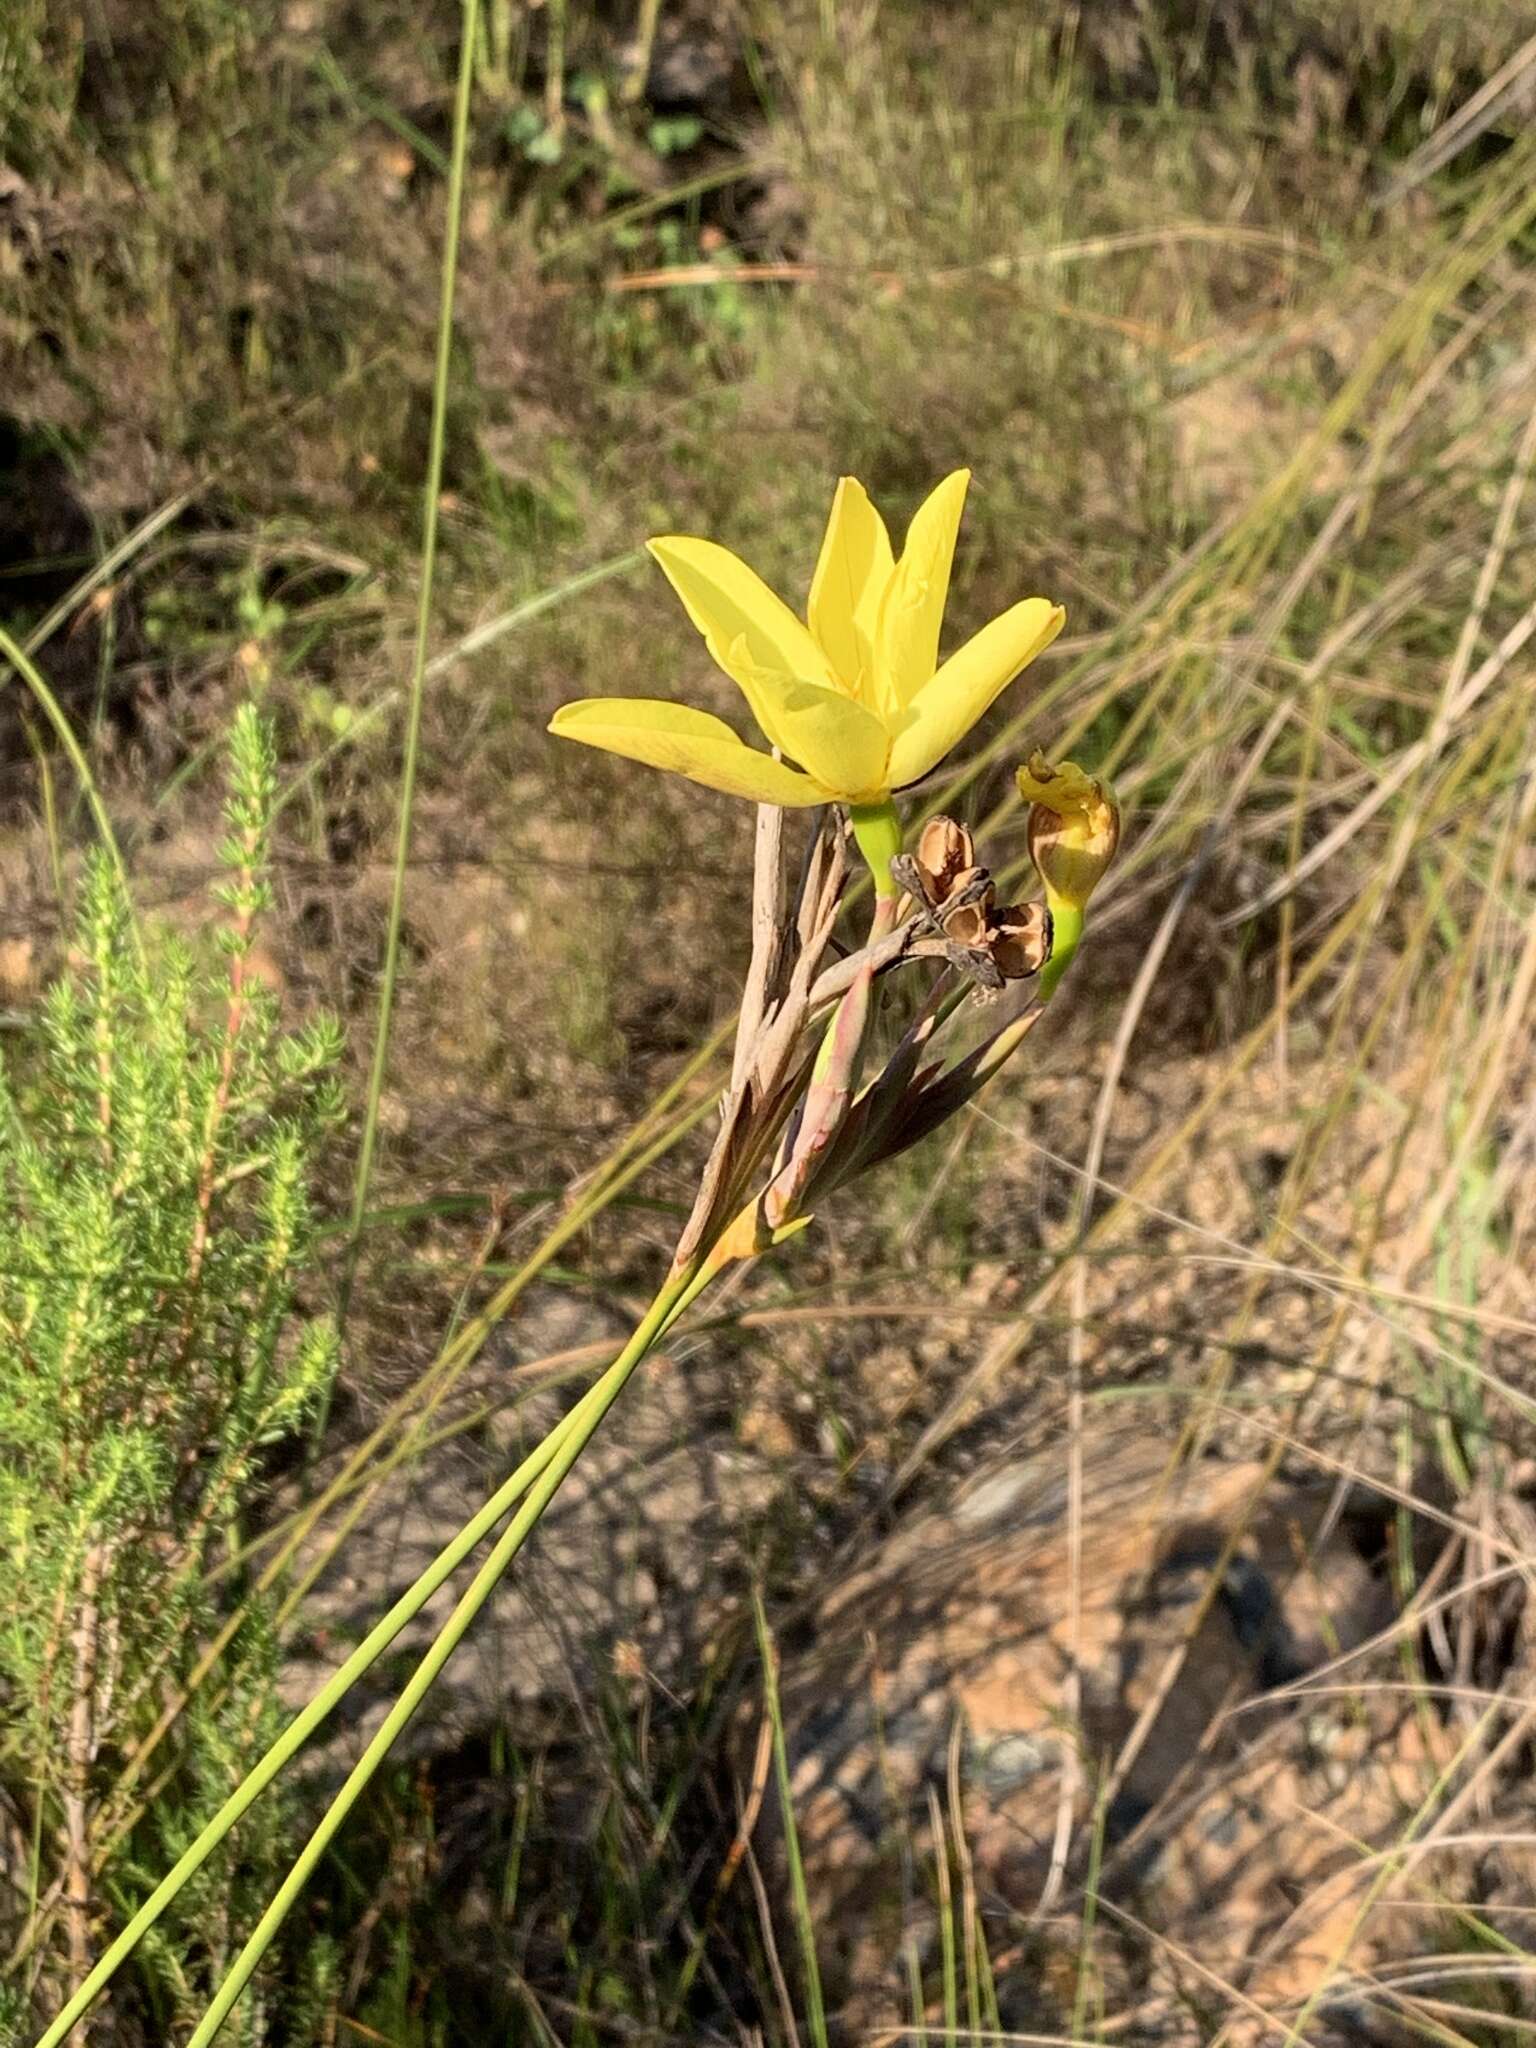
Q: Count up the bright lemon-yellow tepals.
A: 6